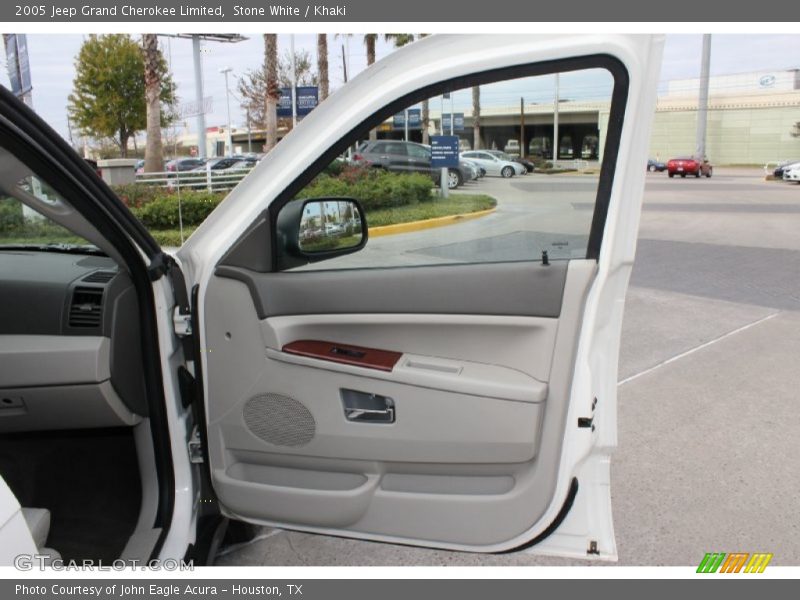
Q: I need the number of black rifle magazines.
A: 0